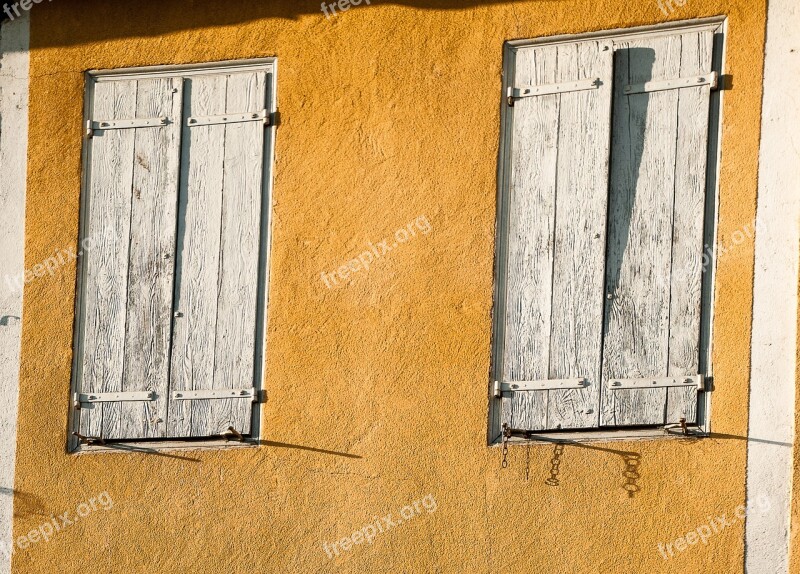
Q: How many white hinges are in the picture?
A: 8